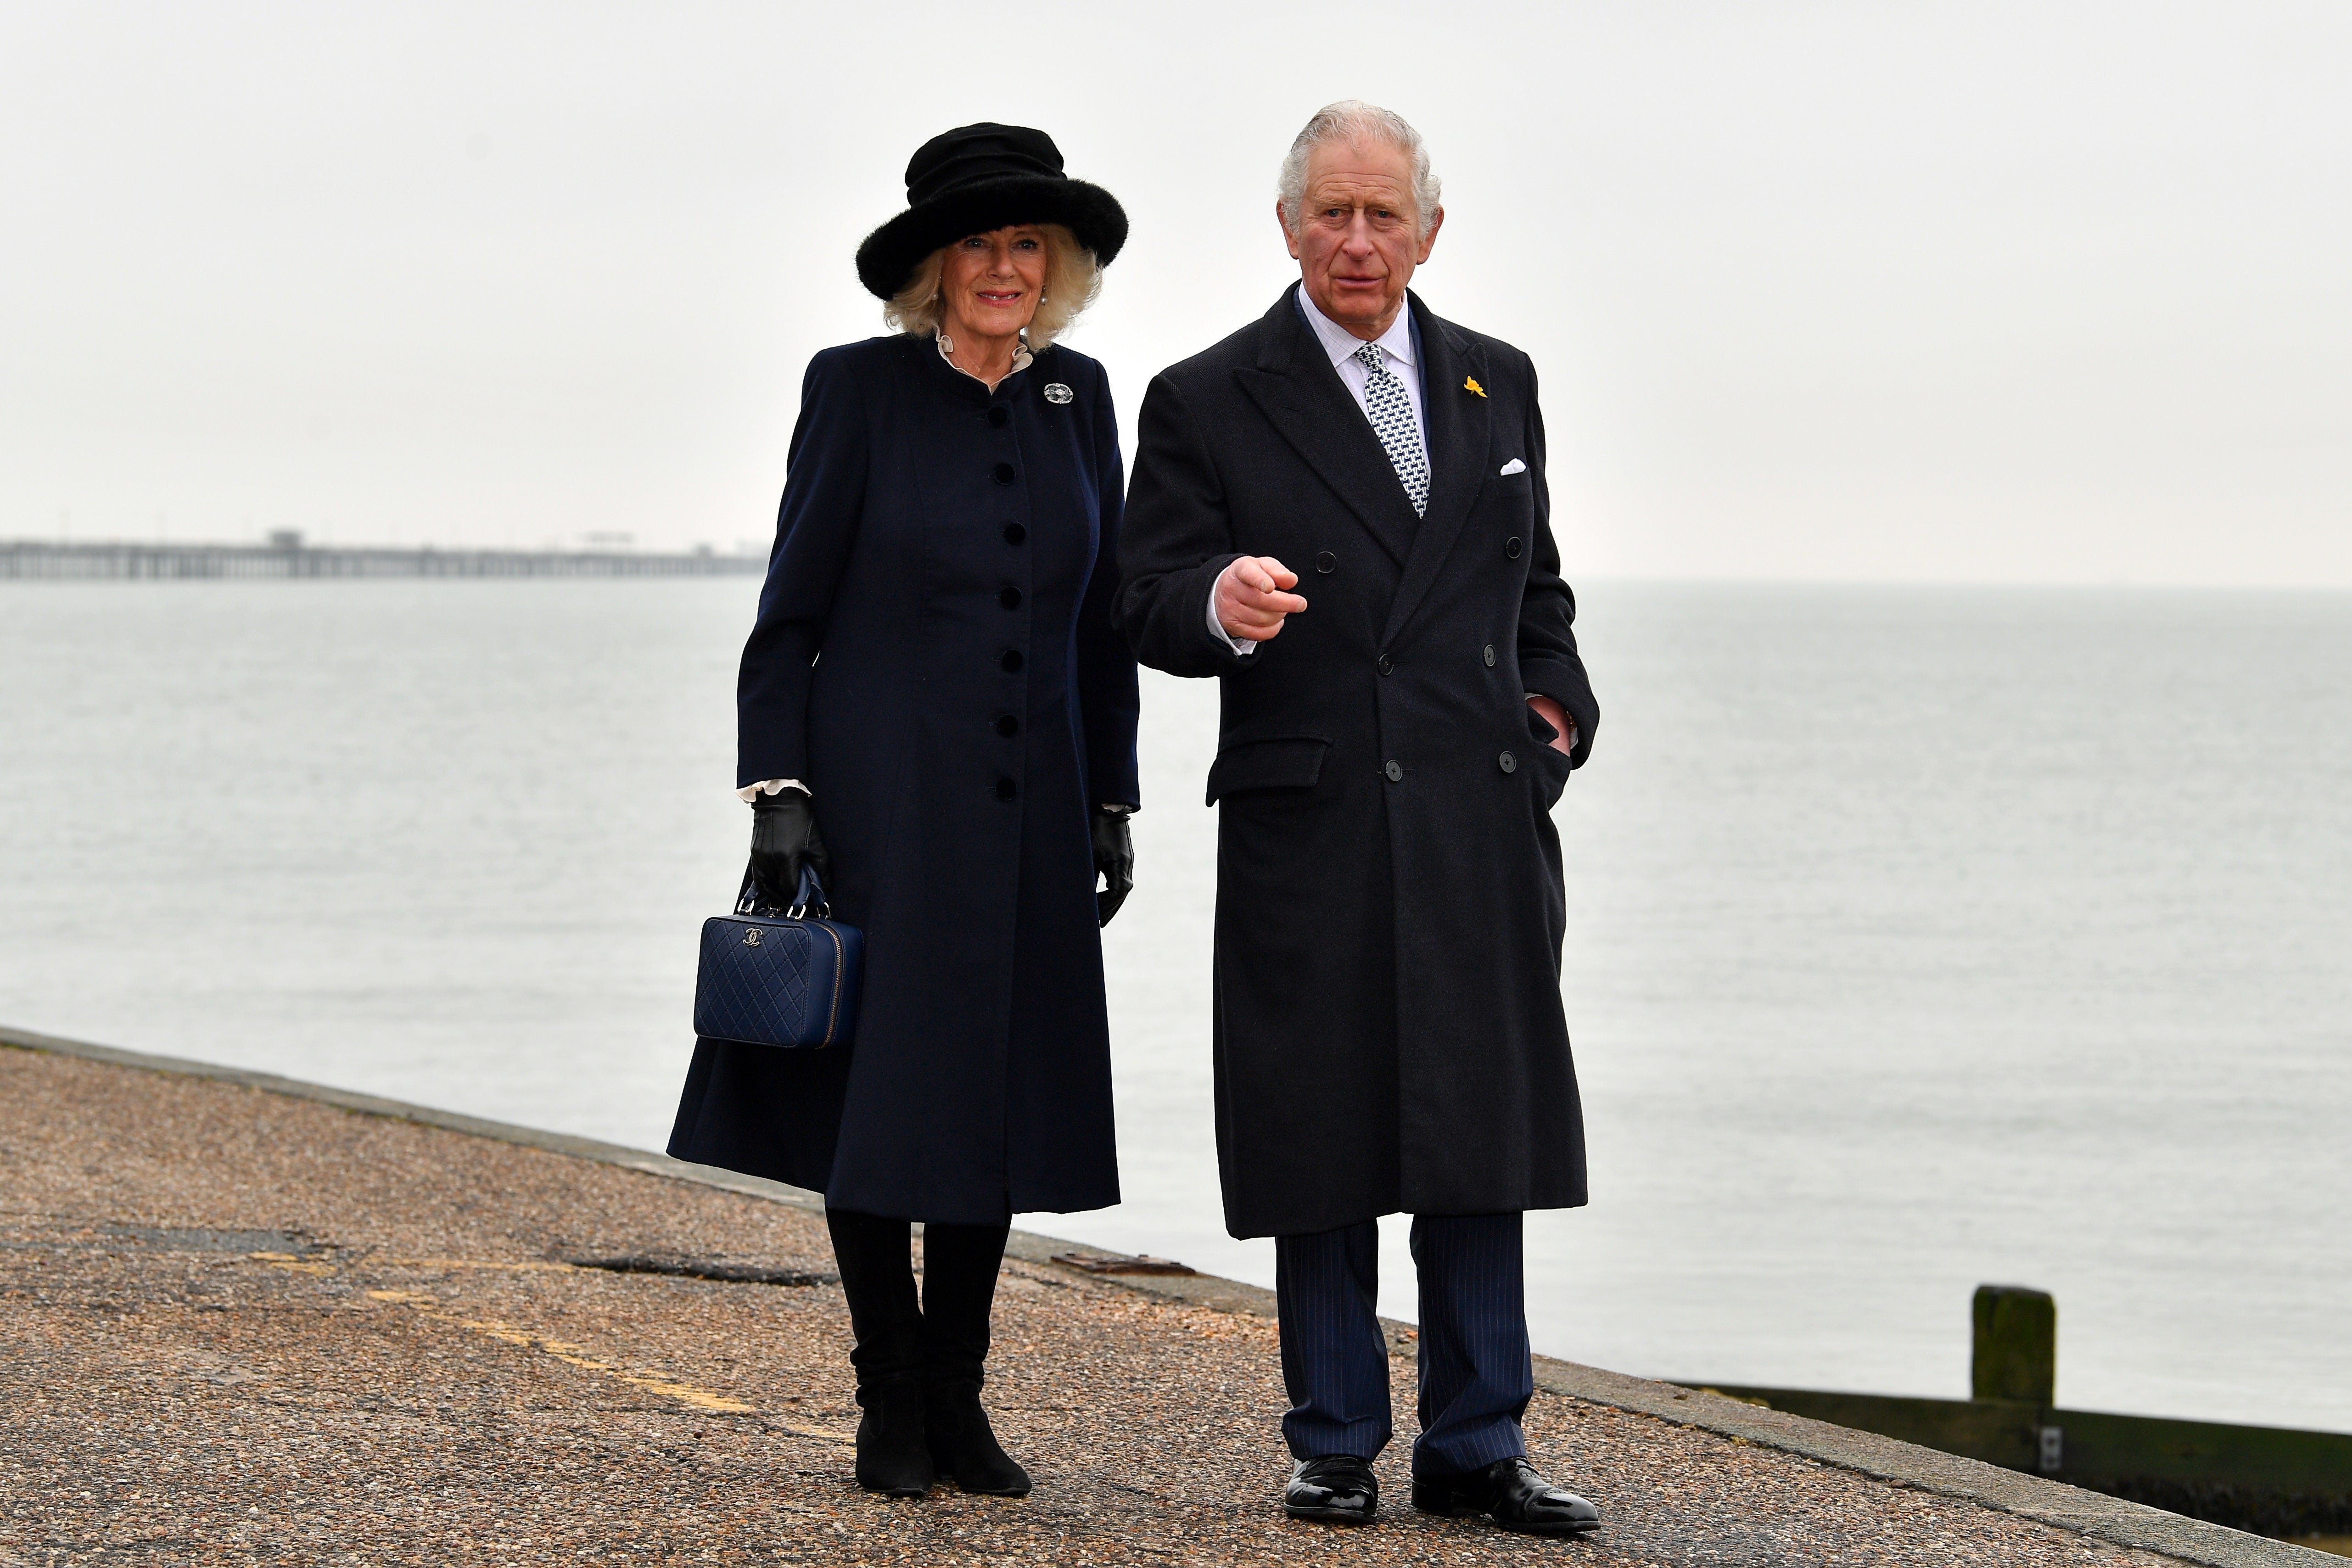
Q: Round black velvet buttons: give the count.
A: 7